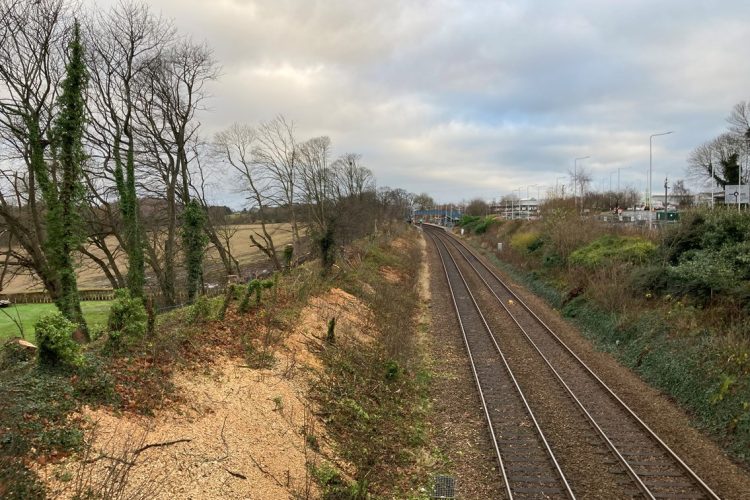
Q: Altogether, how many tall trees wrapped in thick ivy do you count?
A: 3